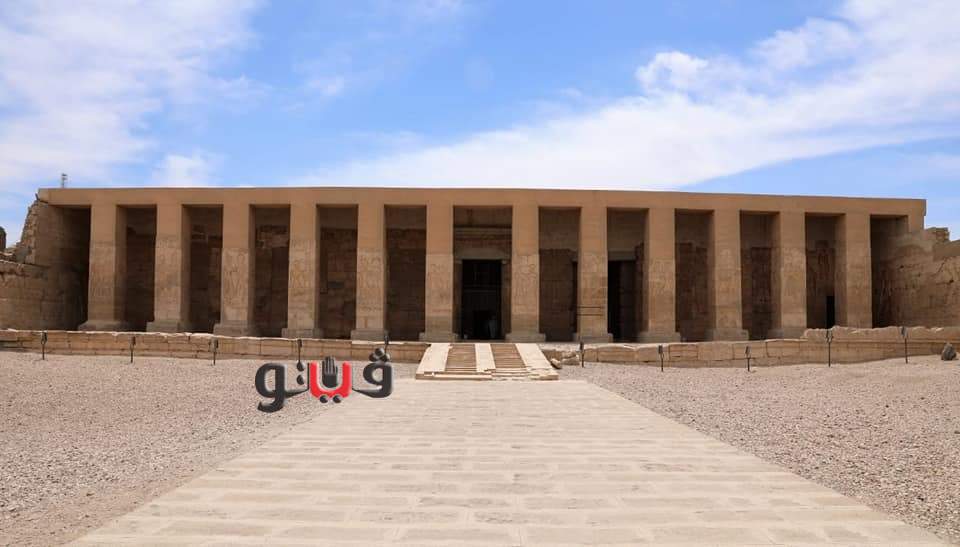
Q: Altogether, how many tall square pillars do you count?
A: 12